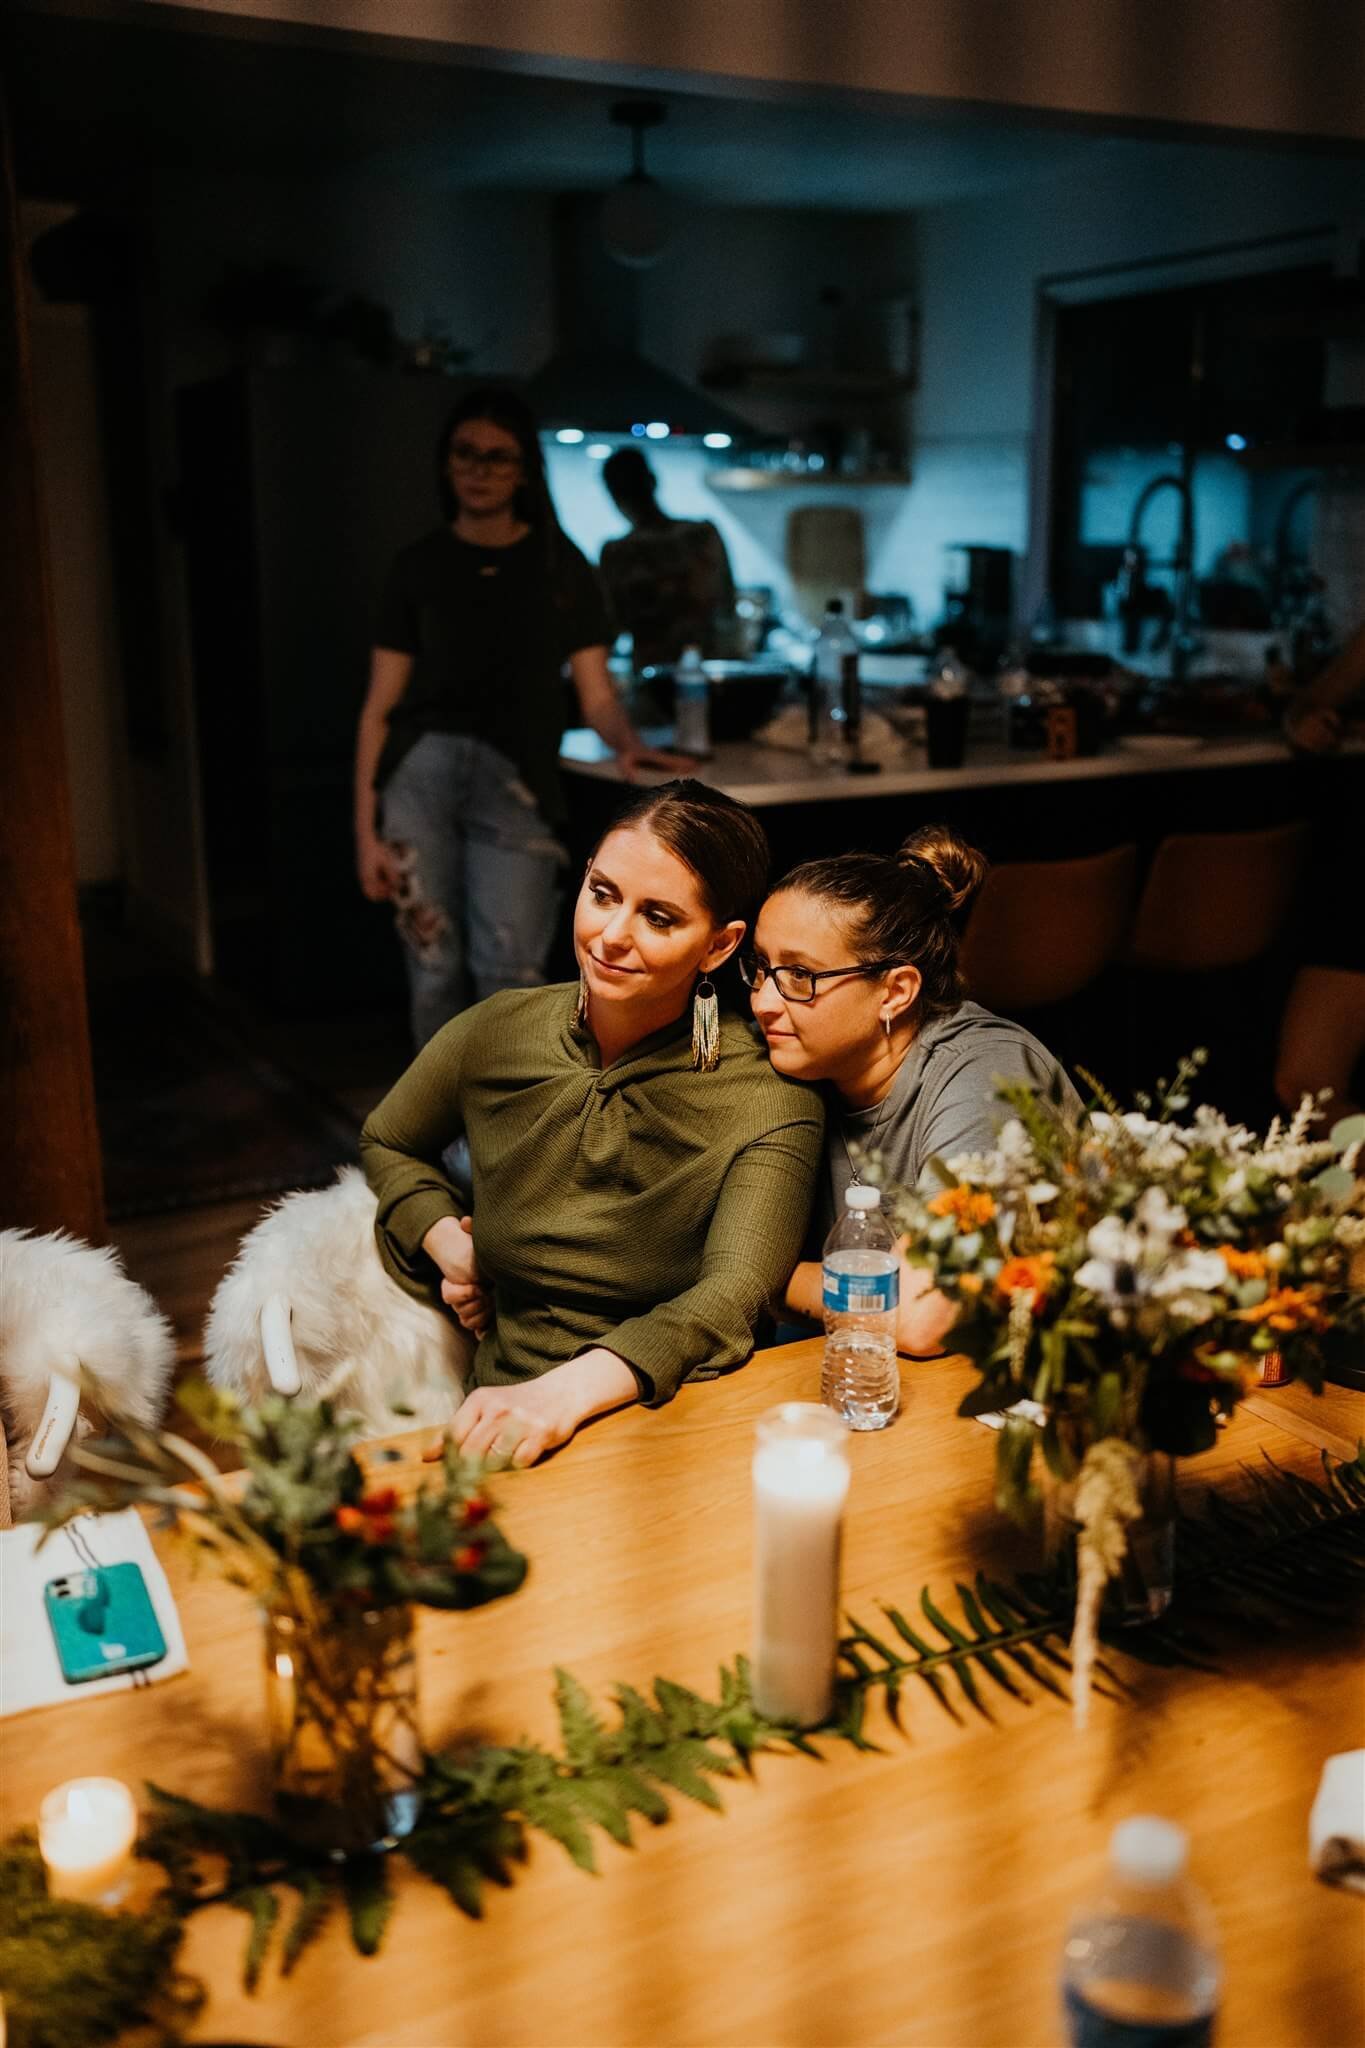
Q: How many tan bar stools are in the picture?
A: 3